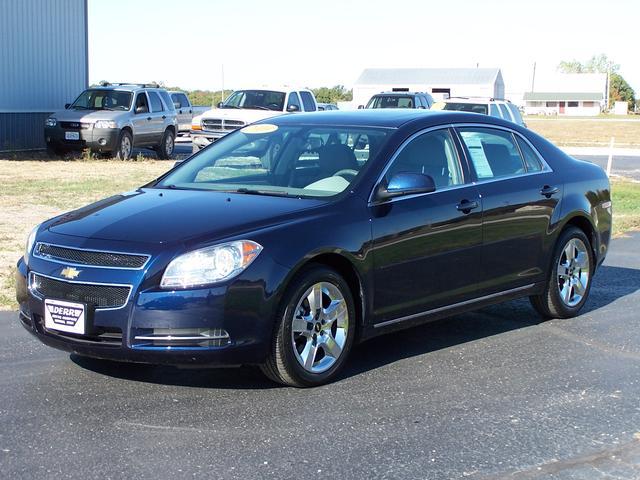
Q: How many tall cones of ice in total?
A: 0